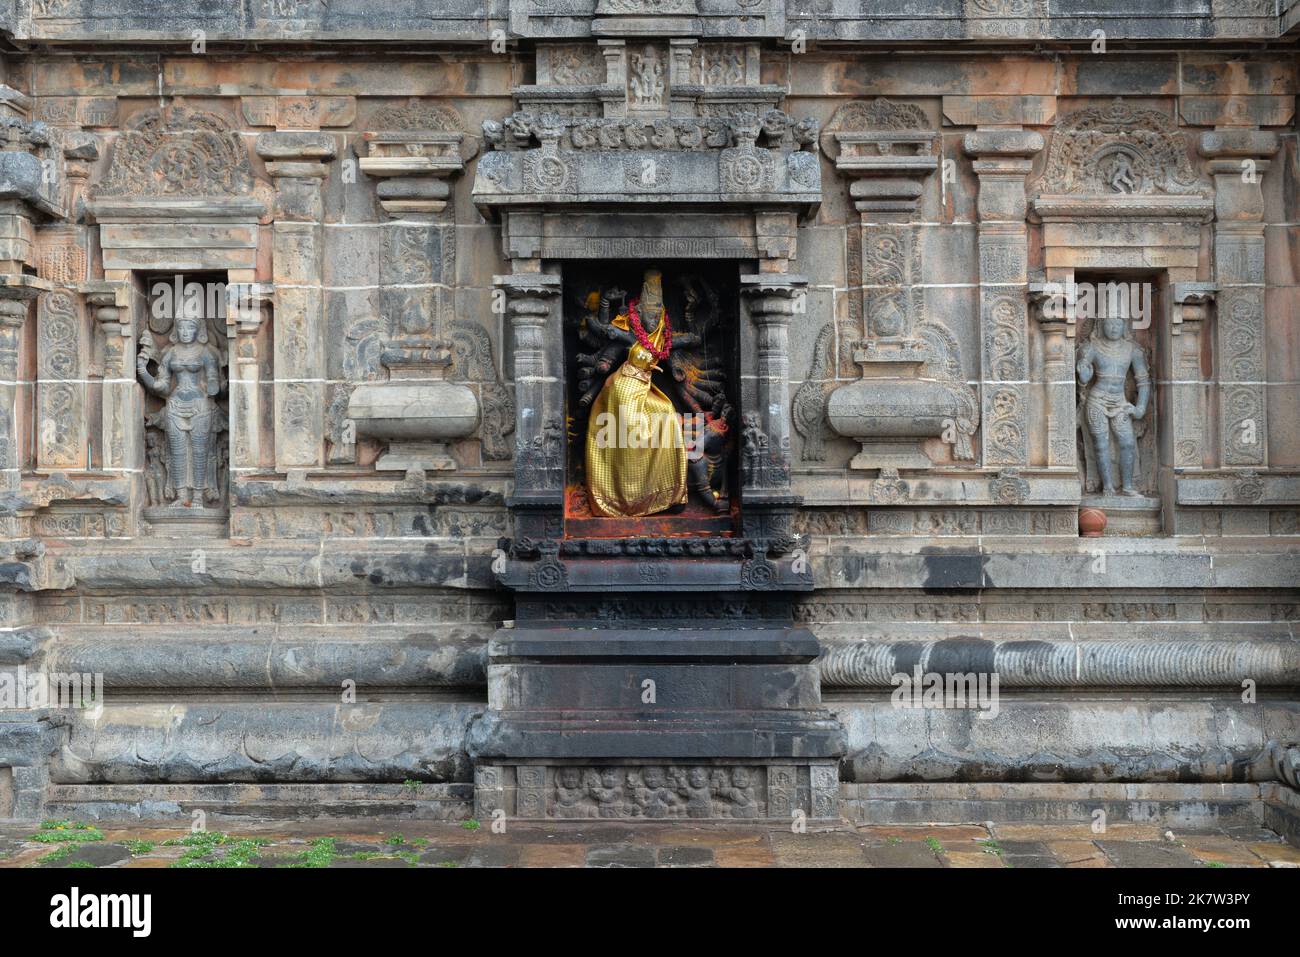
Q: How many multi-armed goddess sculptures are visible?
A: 1